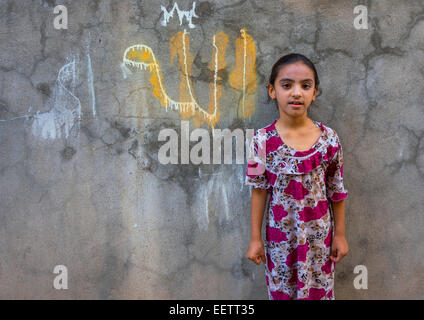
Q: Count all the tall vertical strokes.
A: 3